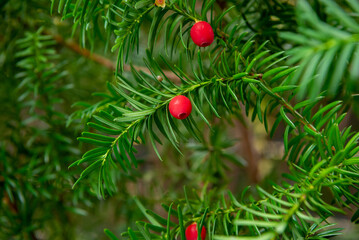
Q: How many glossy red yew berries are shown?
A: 3